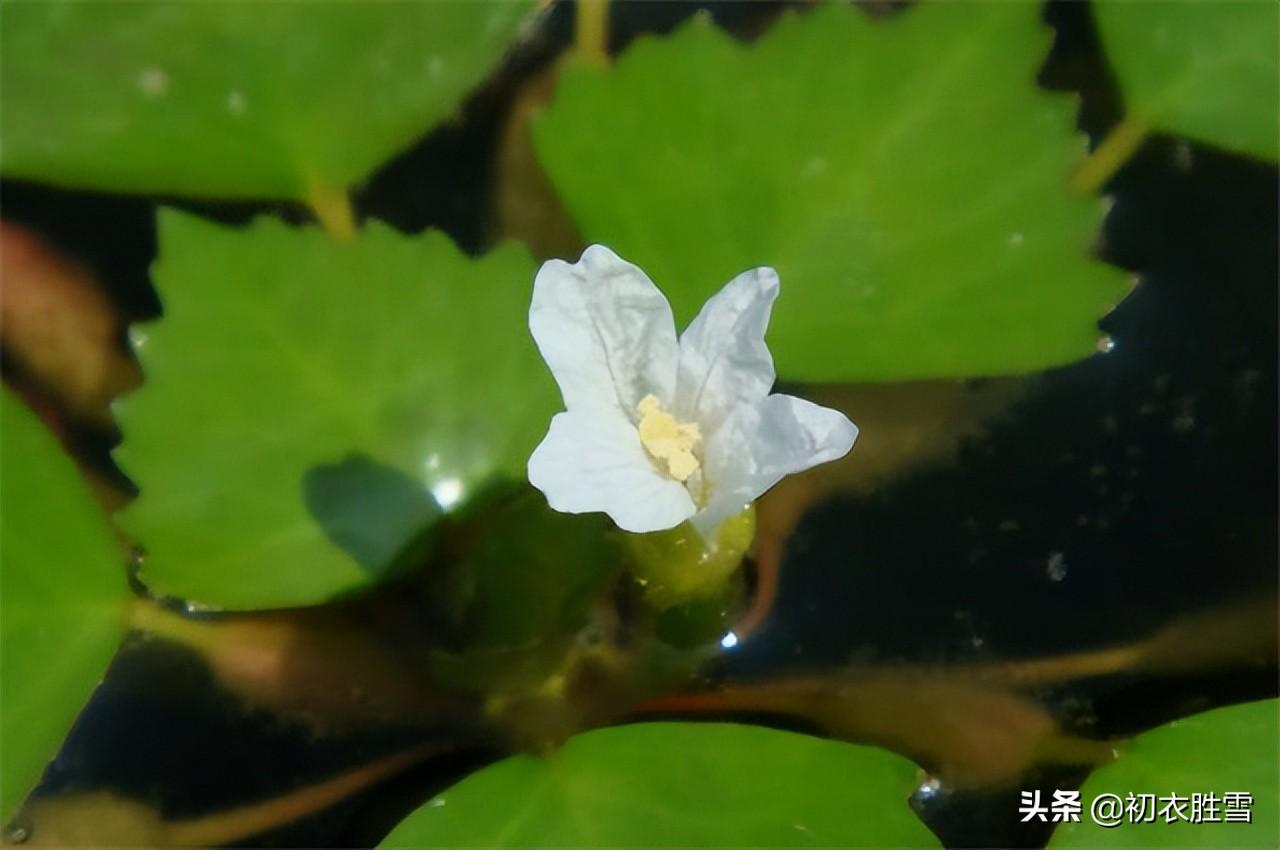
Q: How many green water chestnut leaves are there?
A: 7